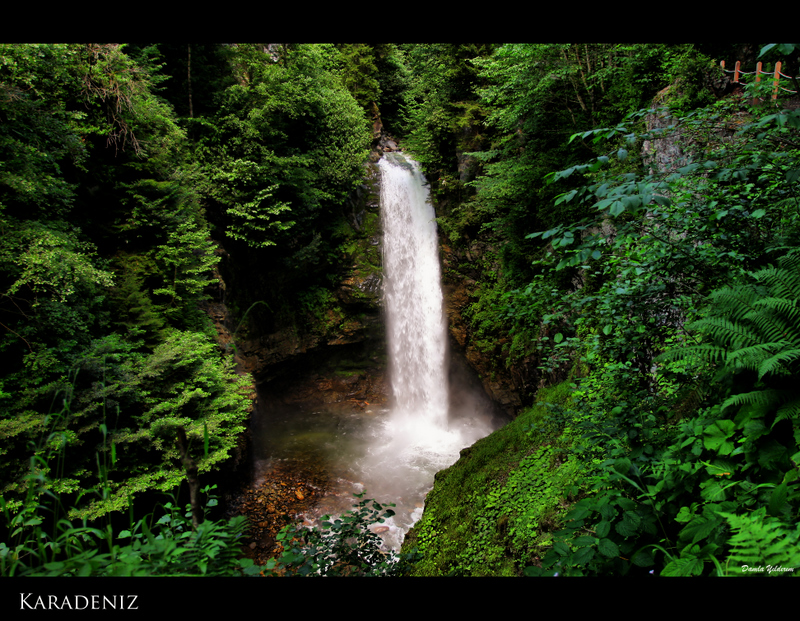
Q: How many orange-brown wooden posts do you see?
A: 4